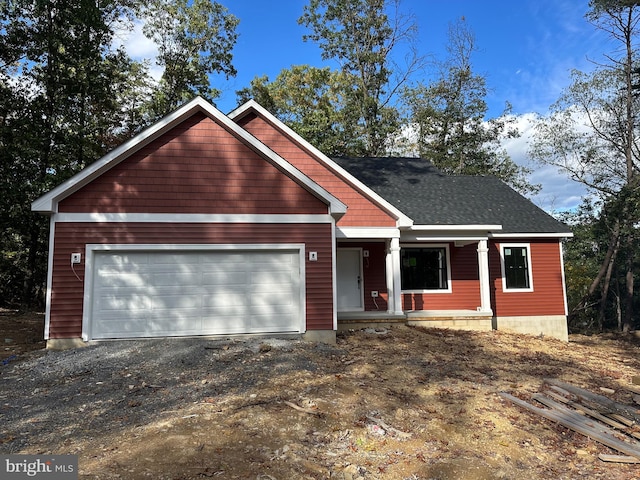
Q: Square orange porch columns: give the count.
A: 0